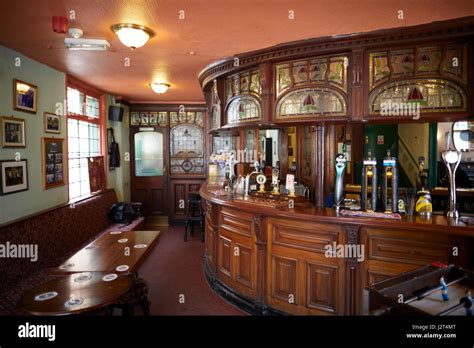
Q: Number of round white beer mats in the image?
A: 10